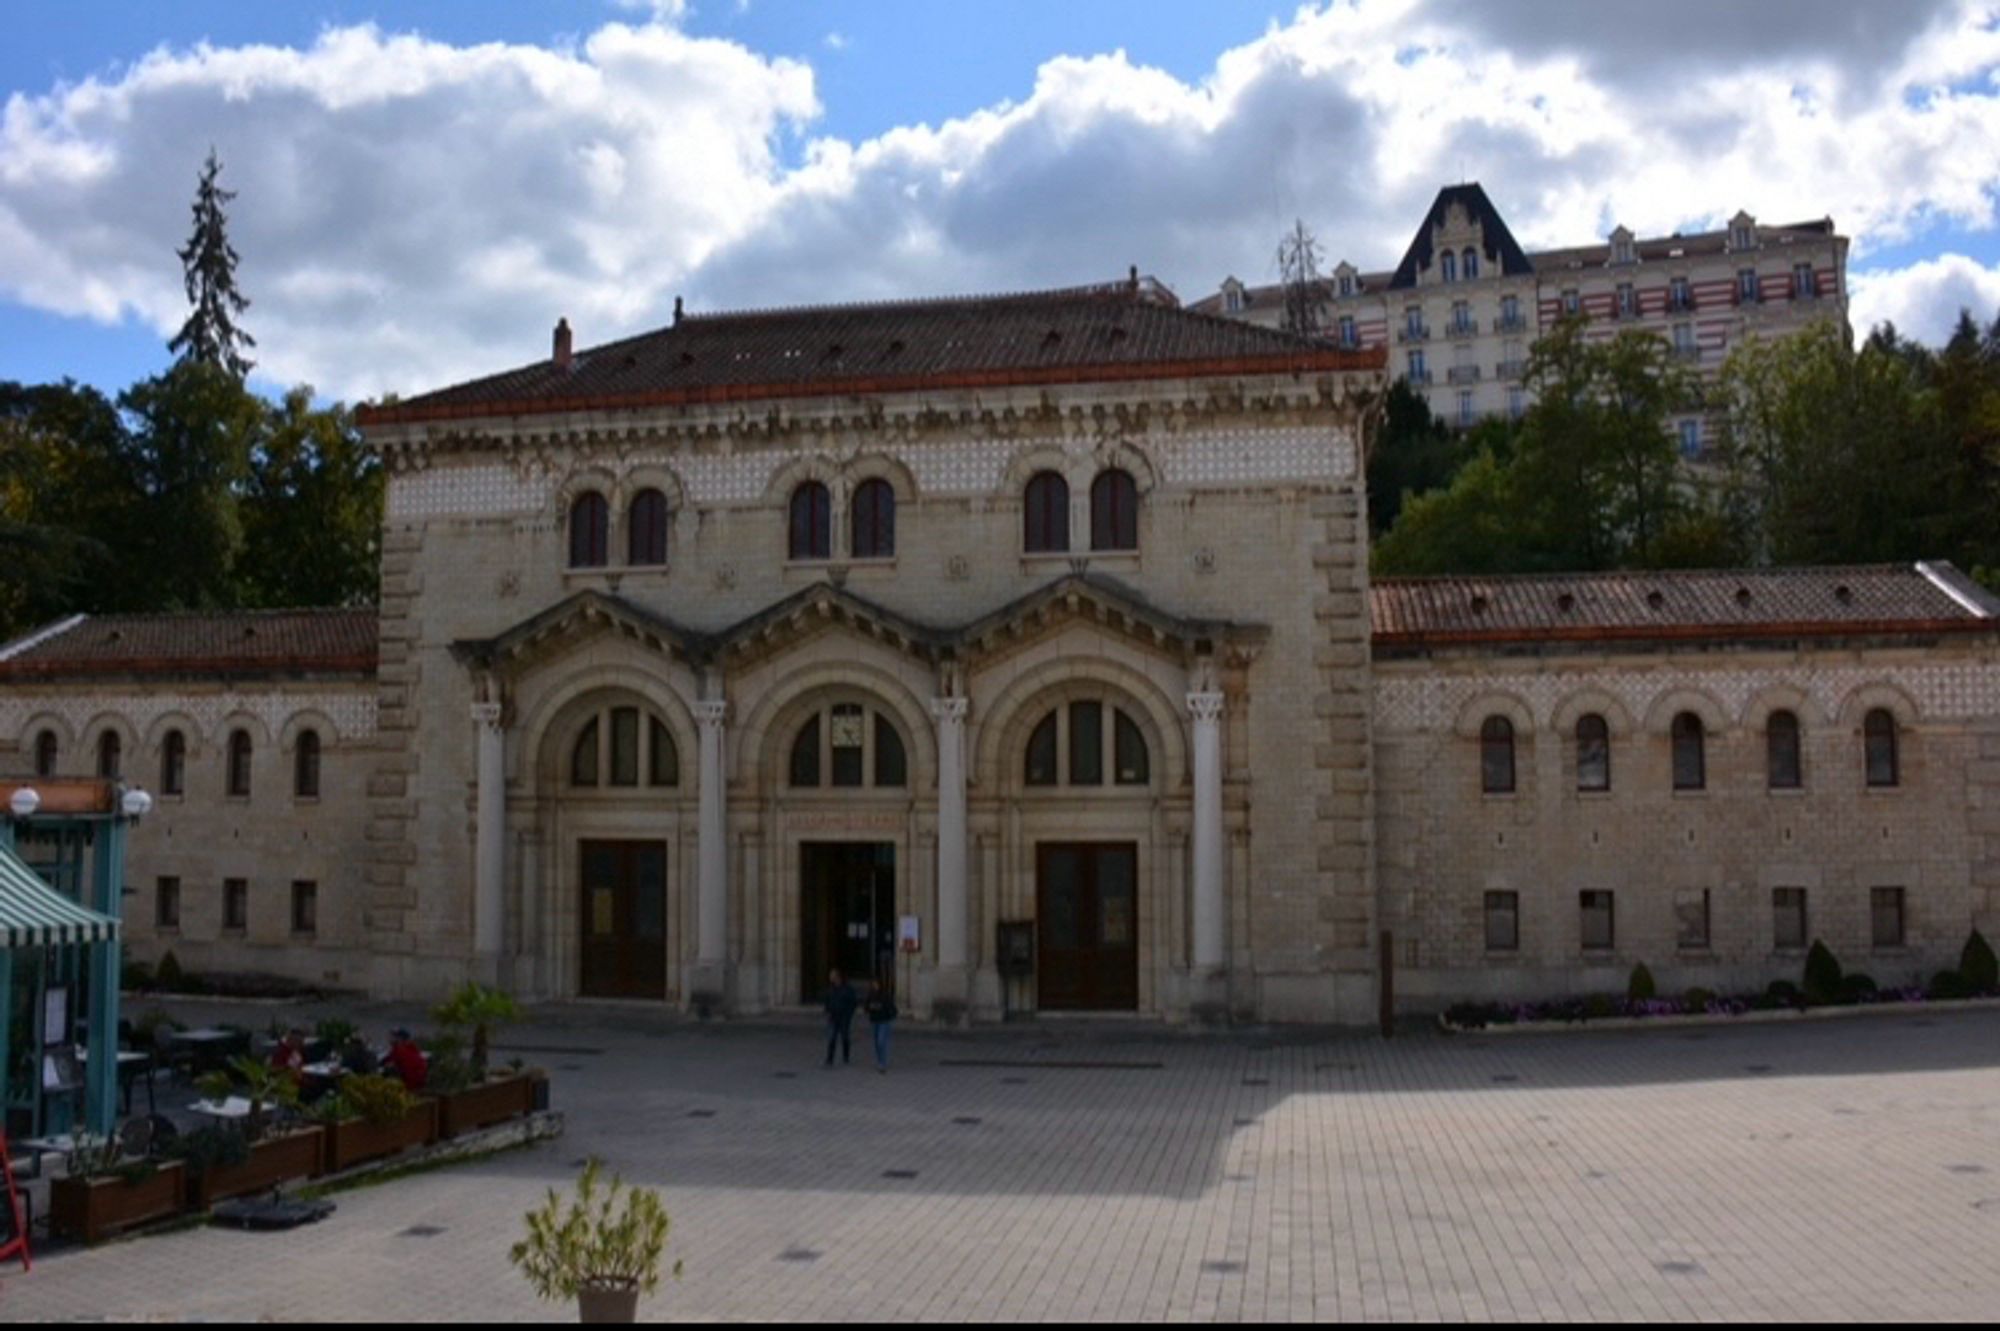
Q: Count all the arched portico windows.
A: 3